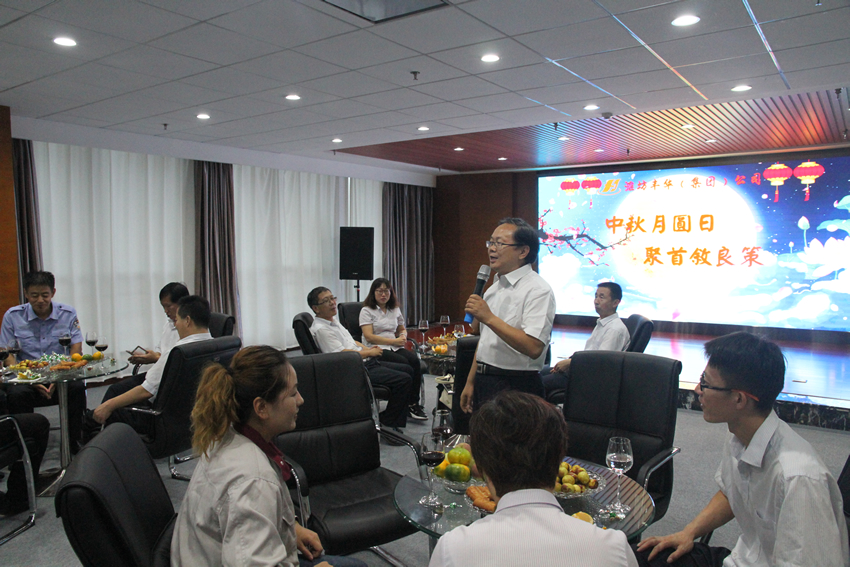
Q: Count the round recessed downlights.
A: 15